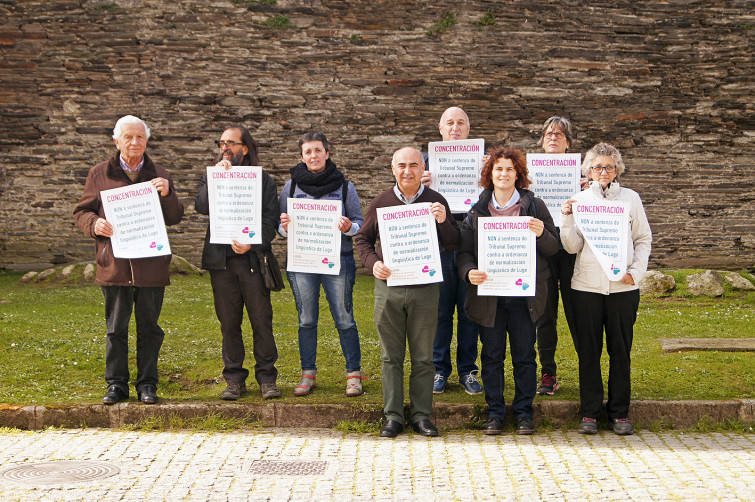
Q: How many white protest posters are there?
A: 8